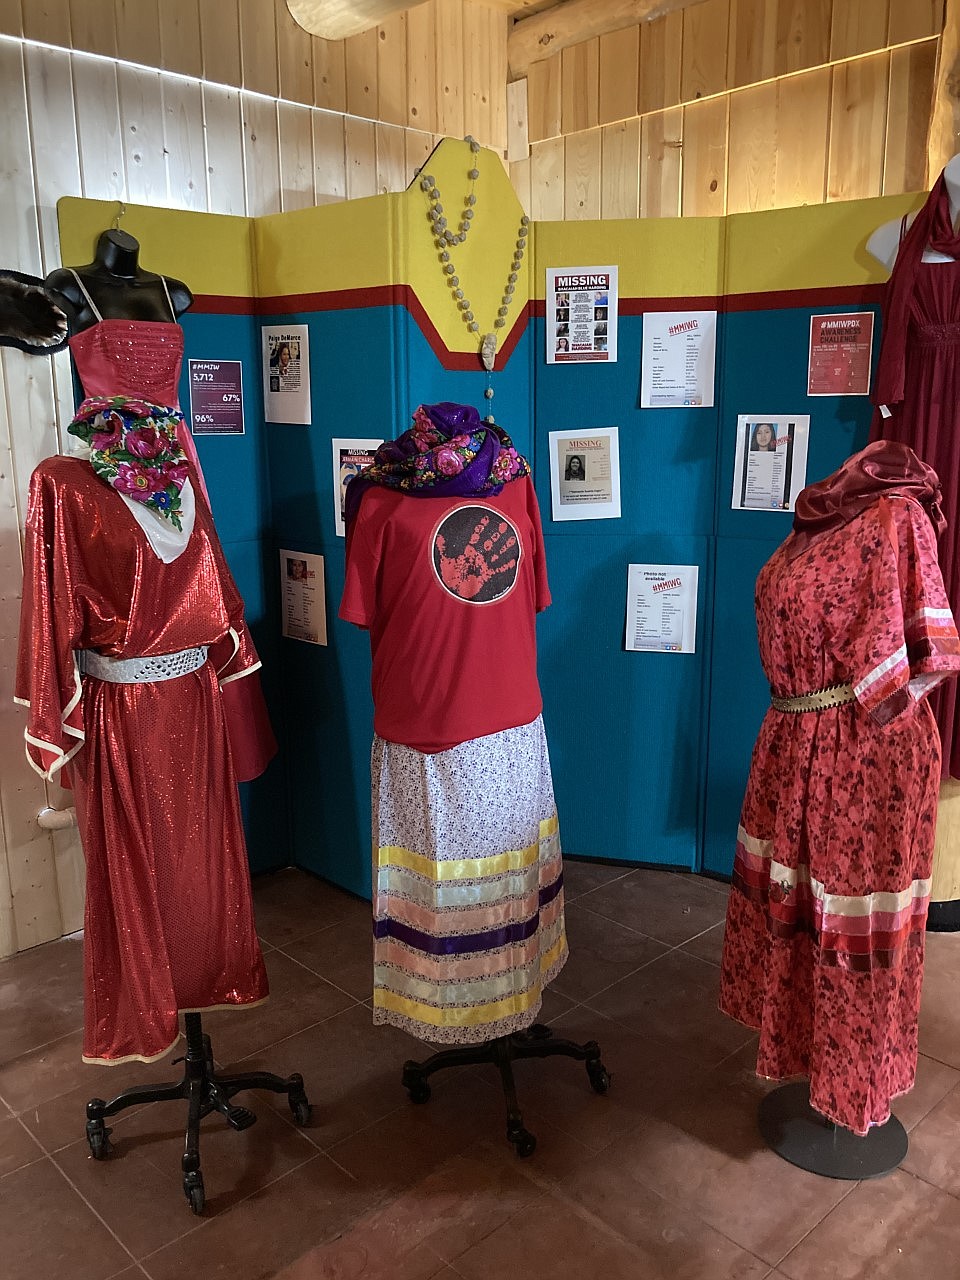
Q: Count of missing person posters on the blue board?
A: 8